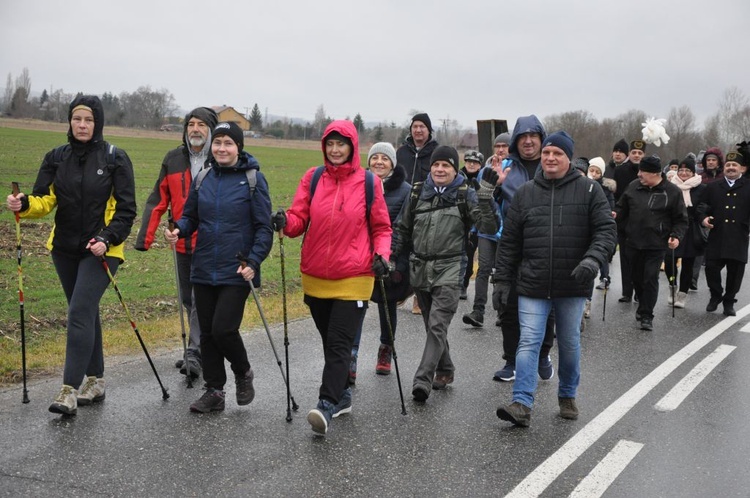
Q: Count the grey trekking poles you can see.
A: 2